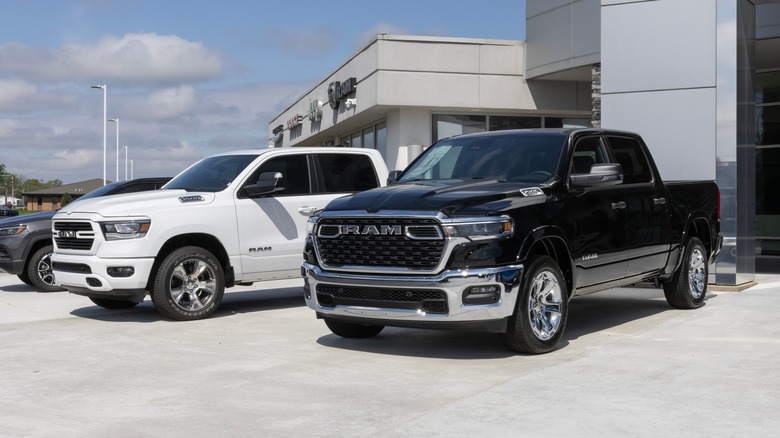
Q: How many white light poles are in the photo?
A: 4